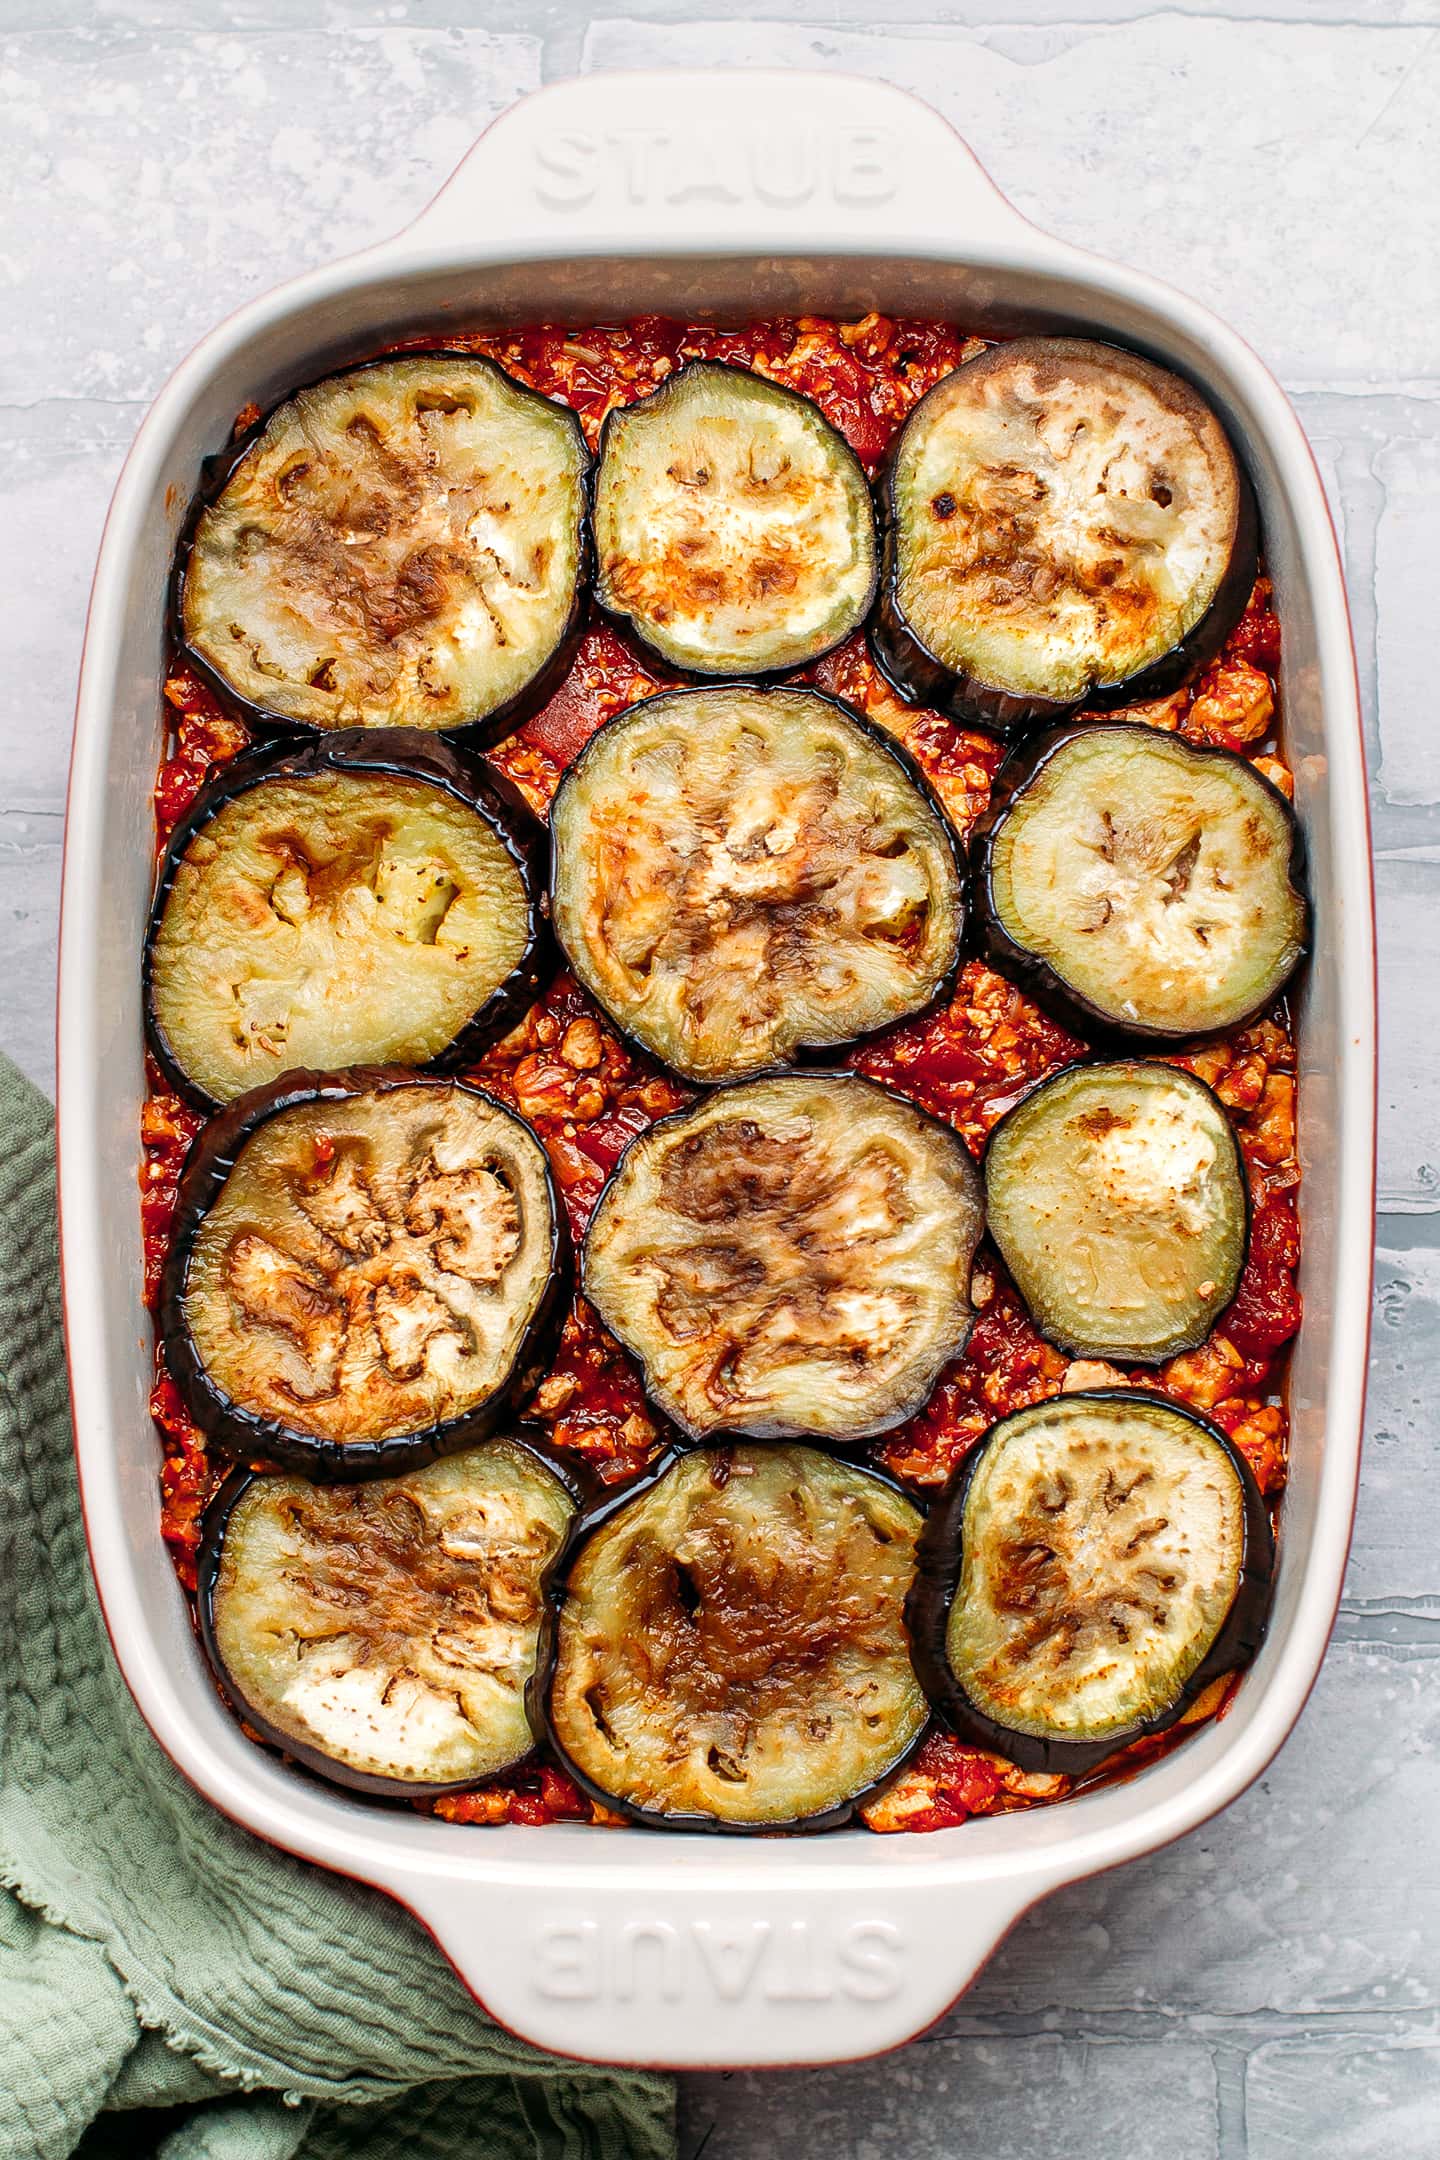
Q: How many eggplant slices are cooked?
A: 12